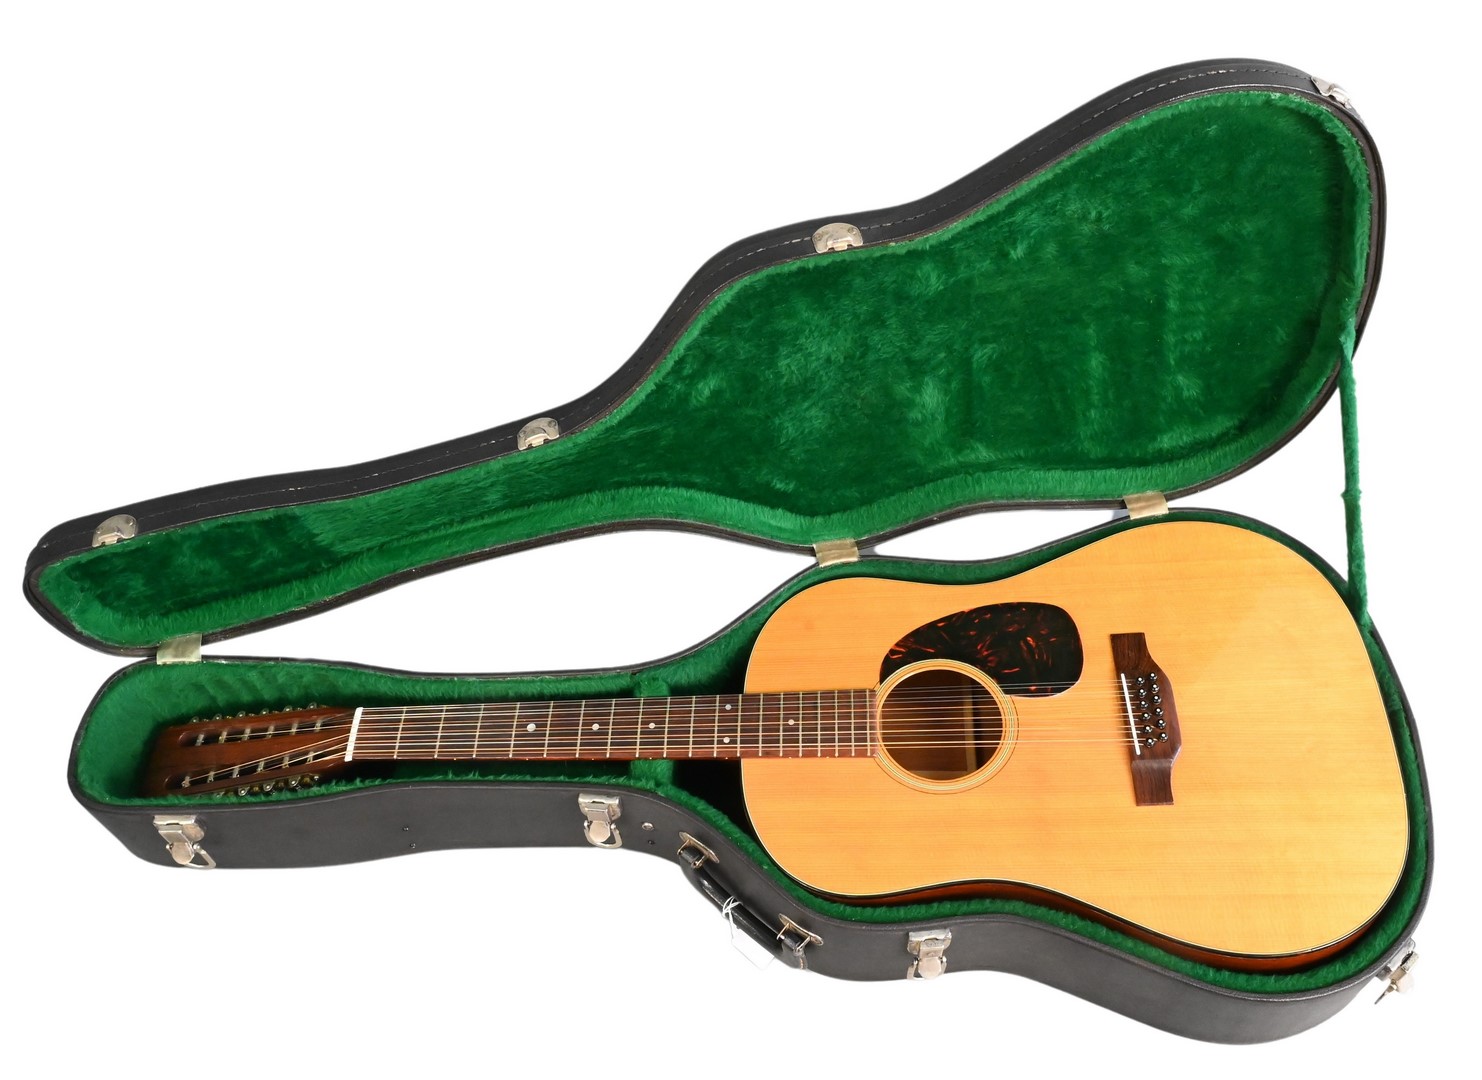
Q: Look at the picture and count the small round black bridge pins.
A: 12